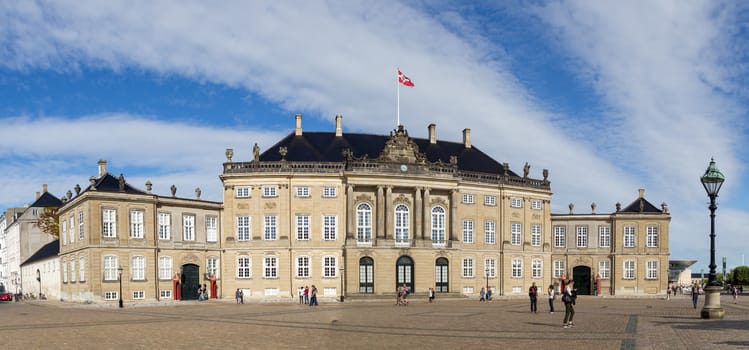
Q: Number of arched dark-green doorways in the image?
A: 5